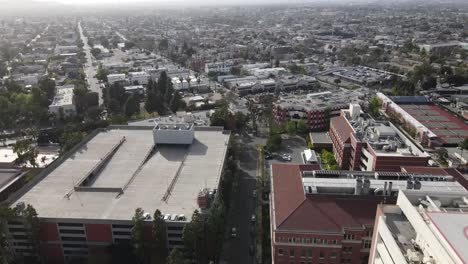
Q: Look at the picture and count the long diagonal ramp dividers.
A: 3